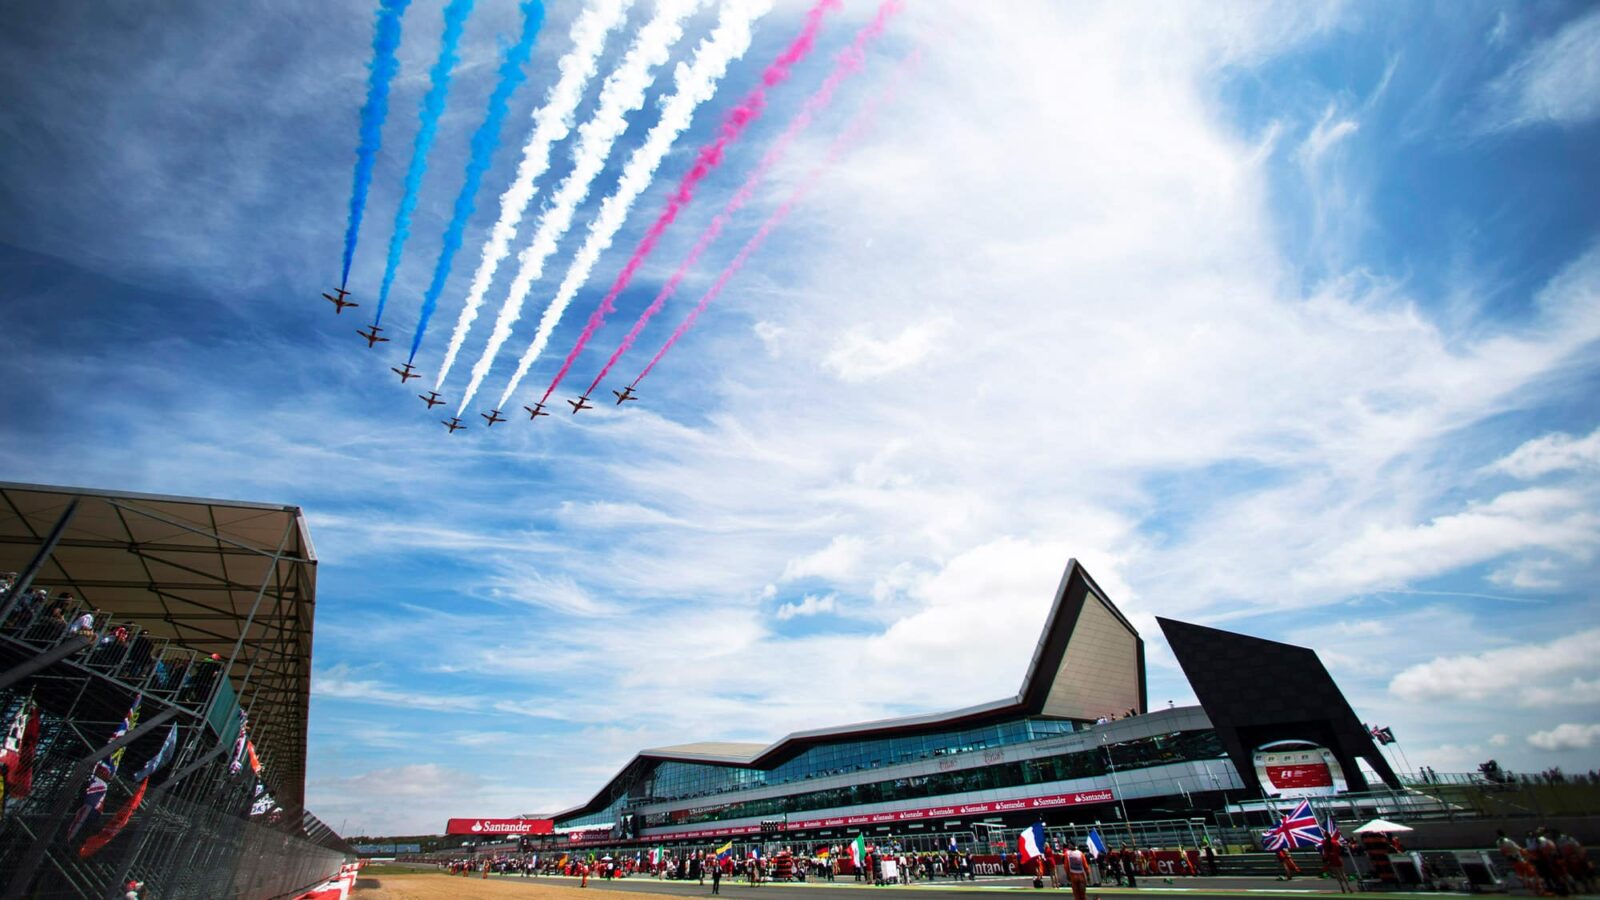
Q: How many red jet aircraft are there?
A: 9